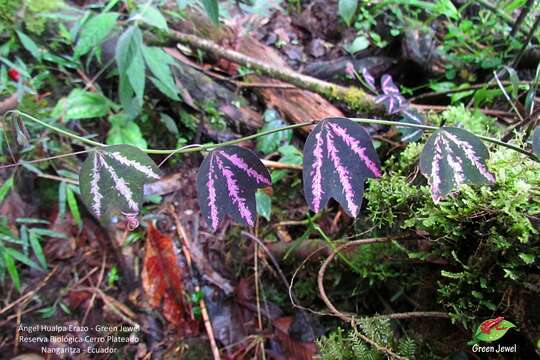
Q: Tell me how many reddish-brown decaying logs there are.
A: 1